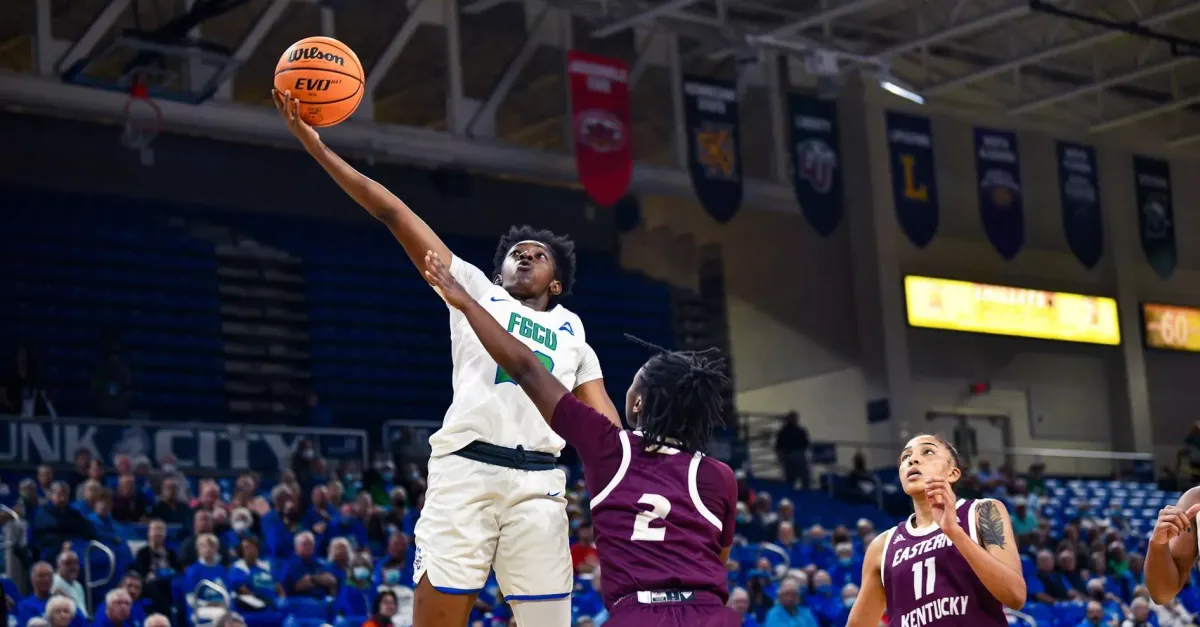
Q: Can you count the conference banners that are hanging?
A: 7